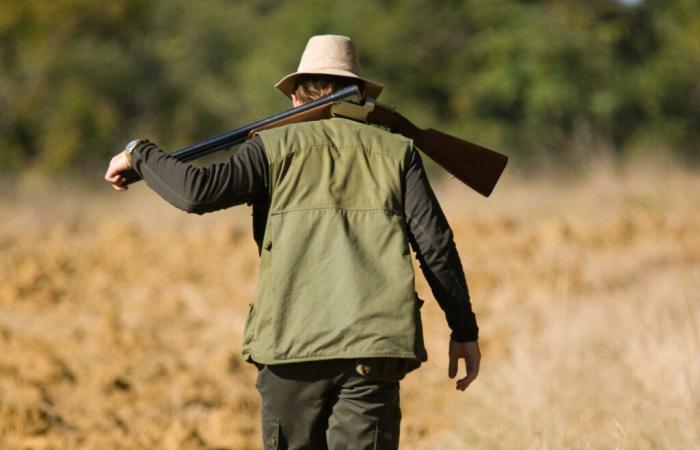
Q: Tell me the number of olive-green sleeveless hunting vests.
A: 1